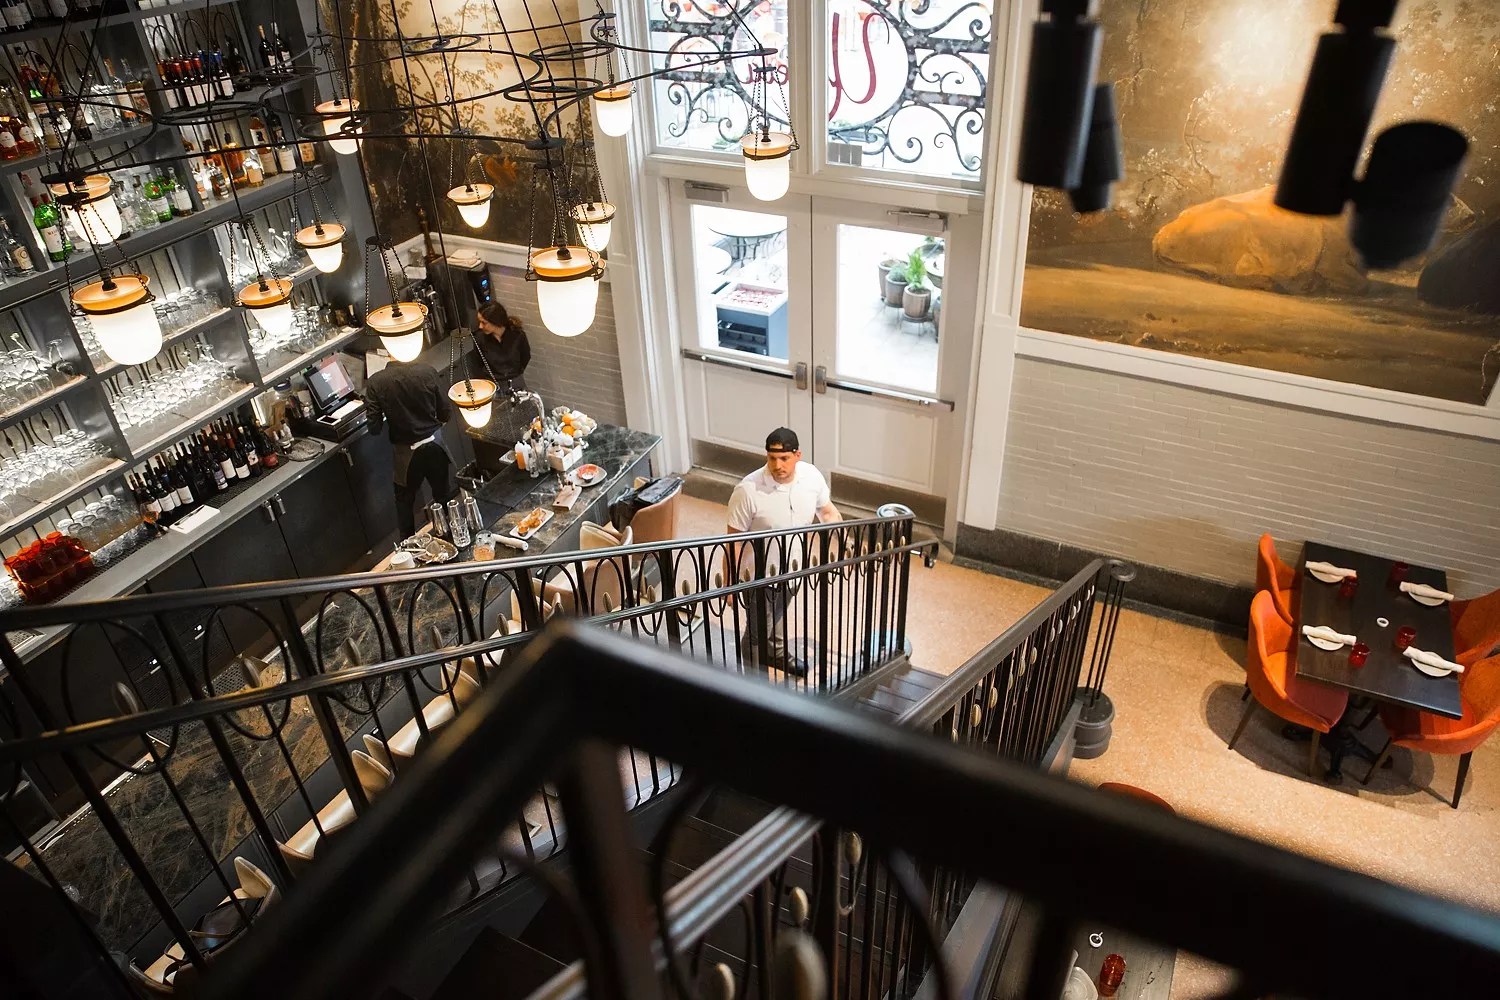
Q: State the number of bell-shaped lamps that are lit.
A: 12